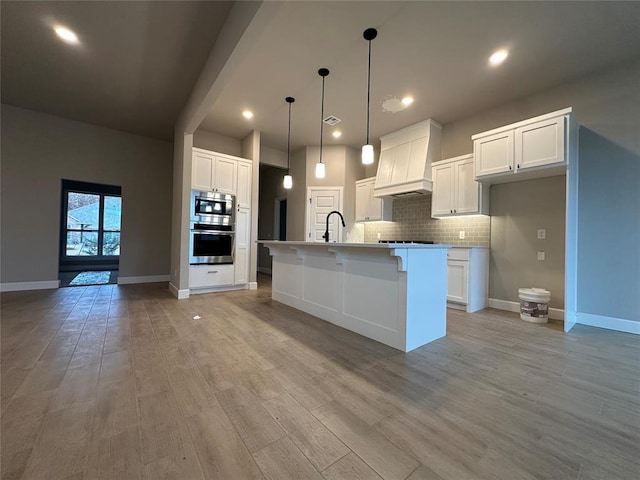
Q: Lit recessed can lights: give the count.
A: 5